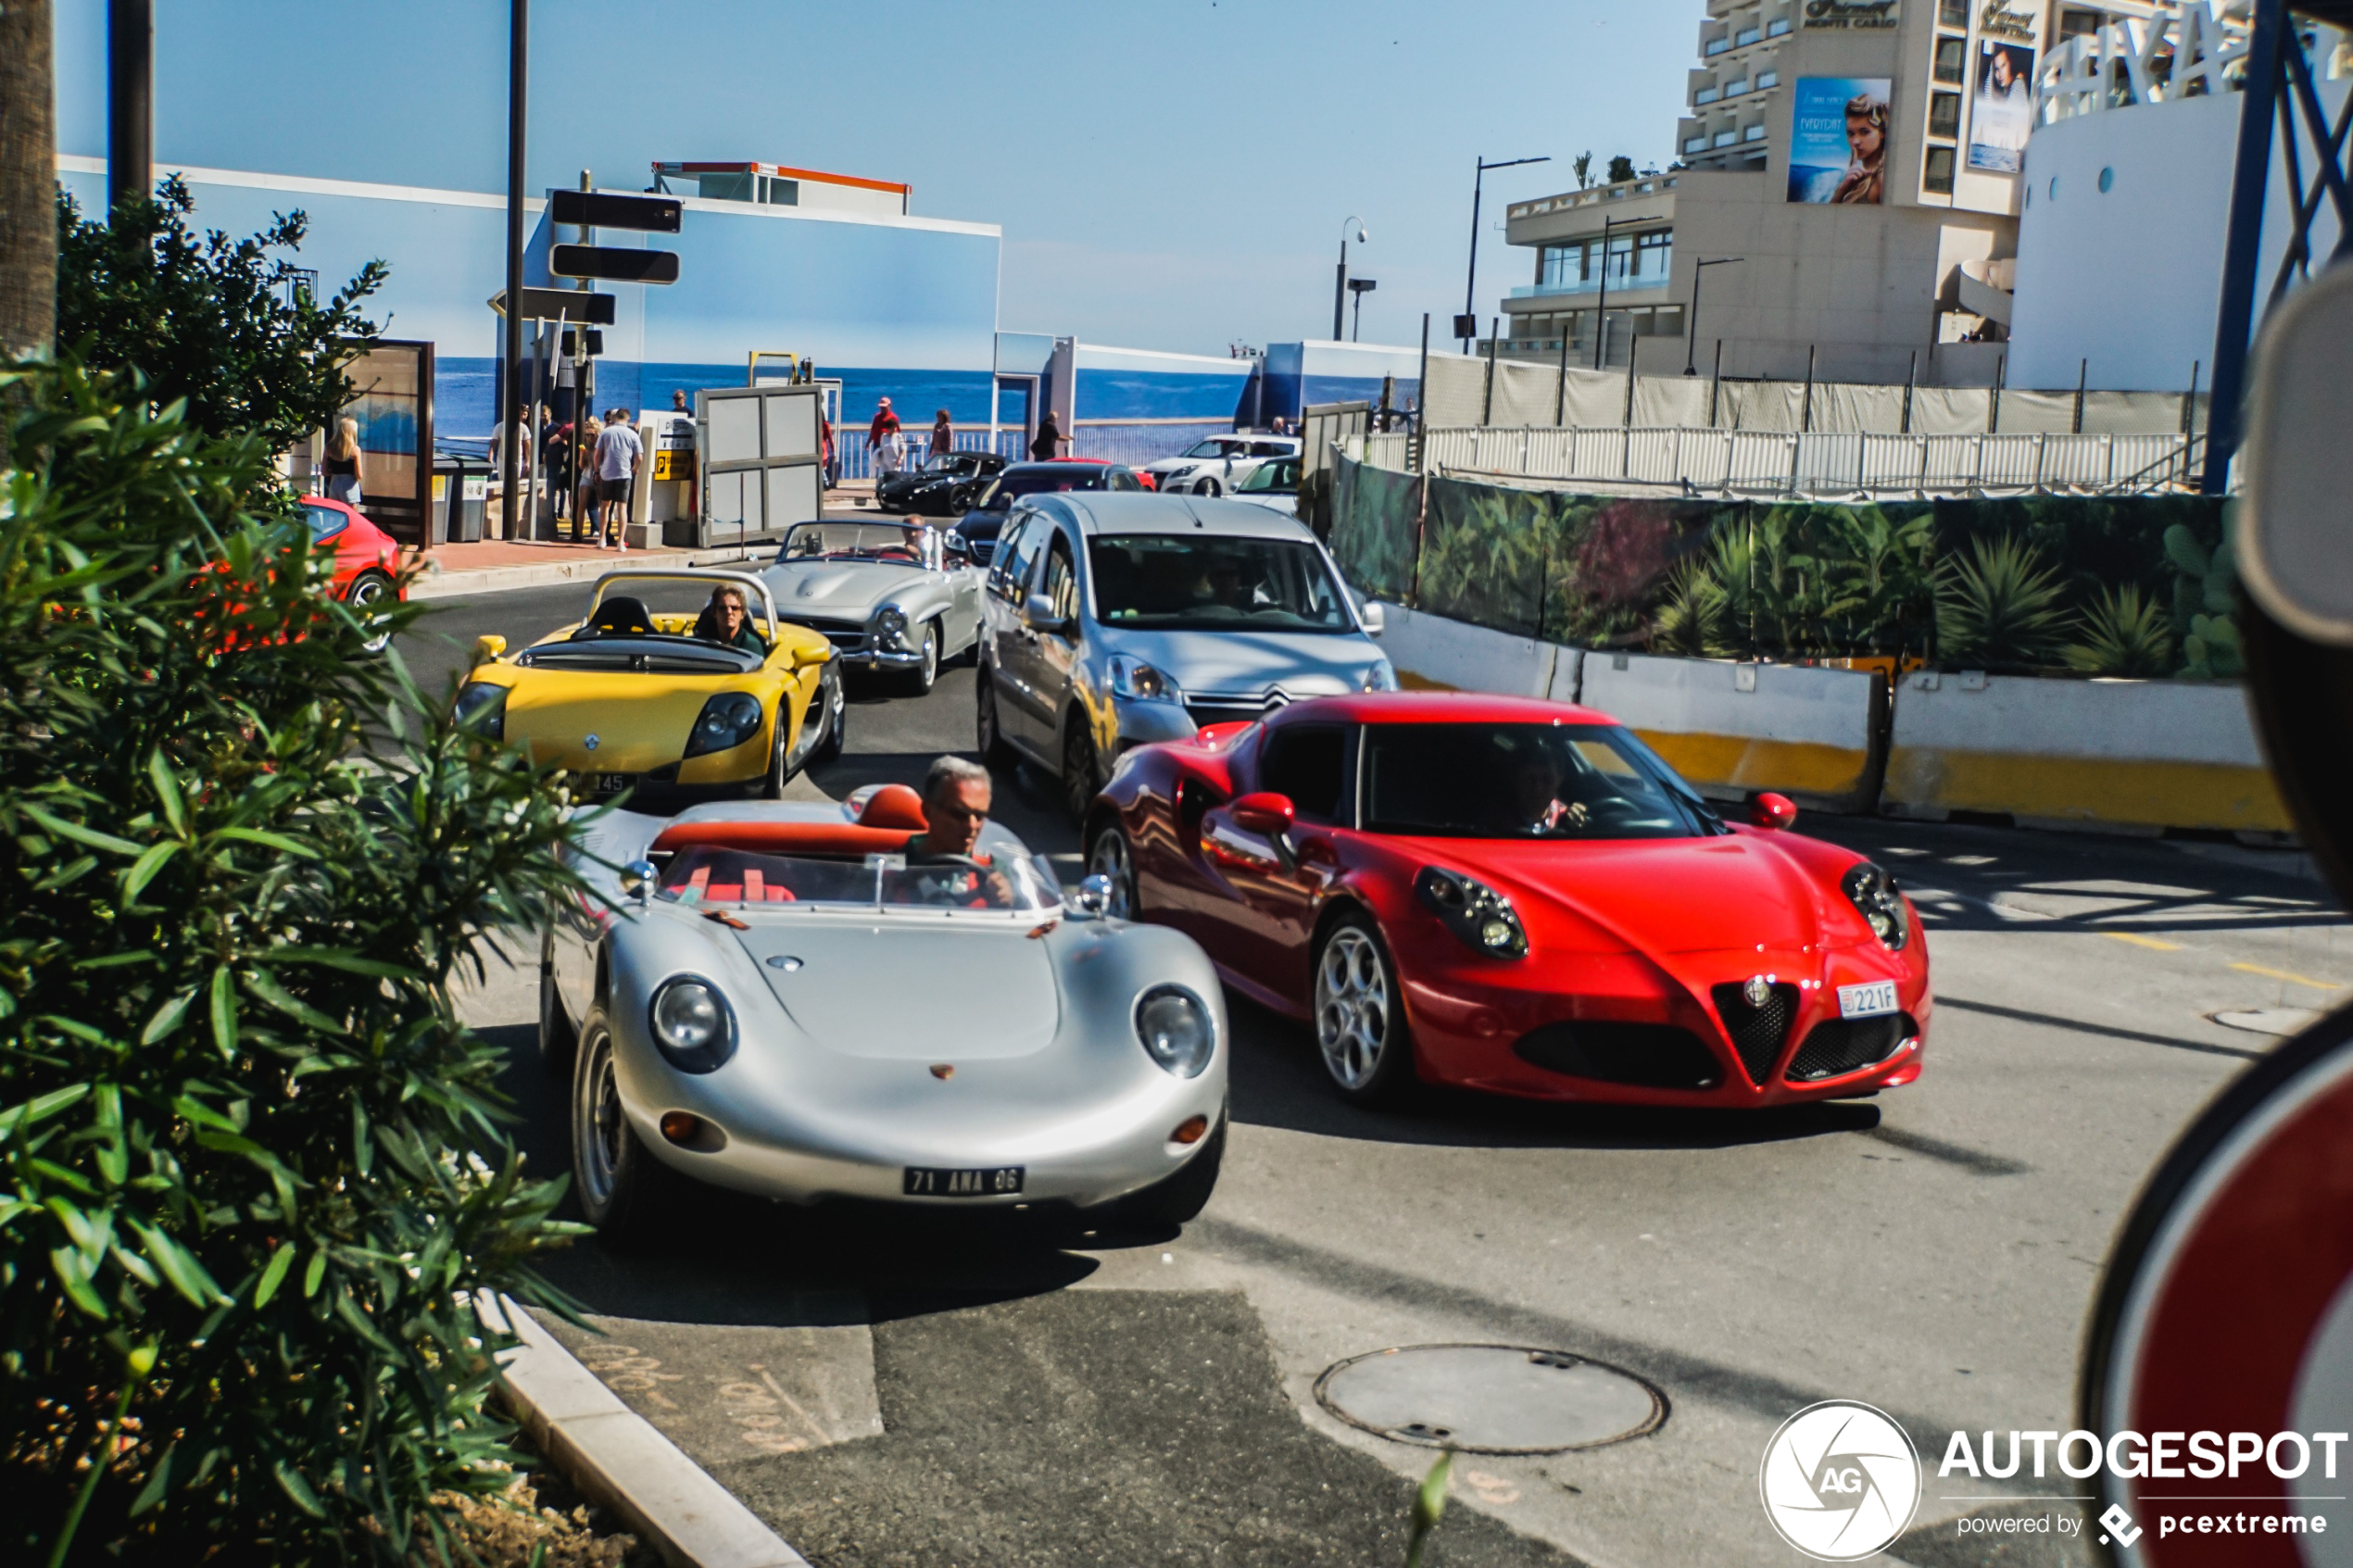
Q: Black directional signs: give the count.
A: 3